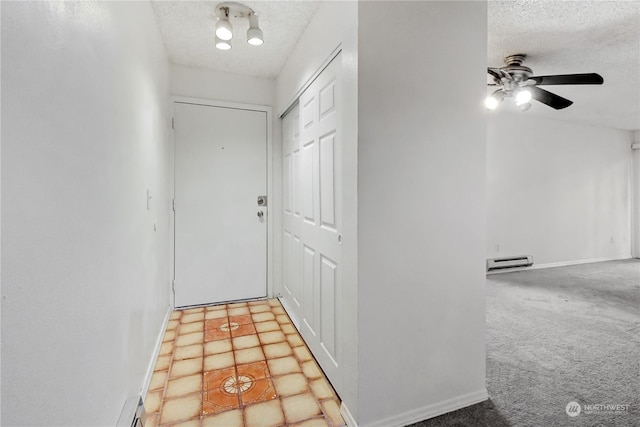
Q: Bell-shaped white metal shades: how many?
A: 3